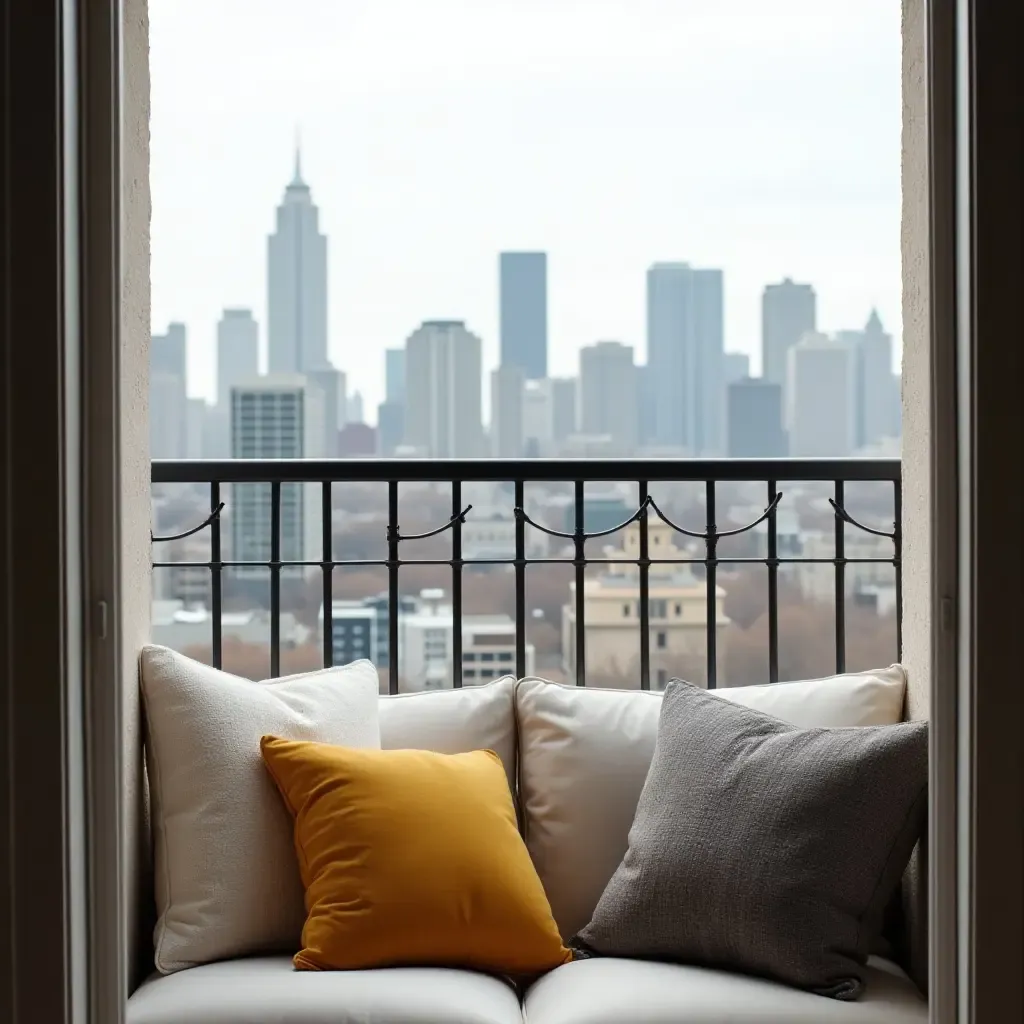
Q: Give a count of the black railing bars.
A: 12